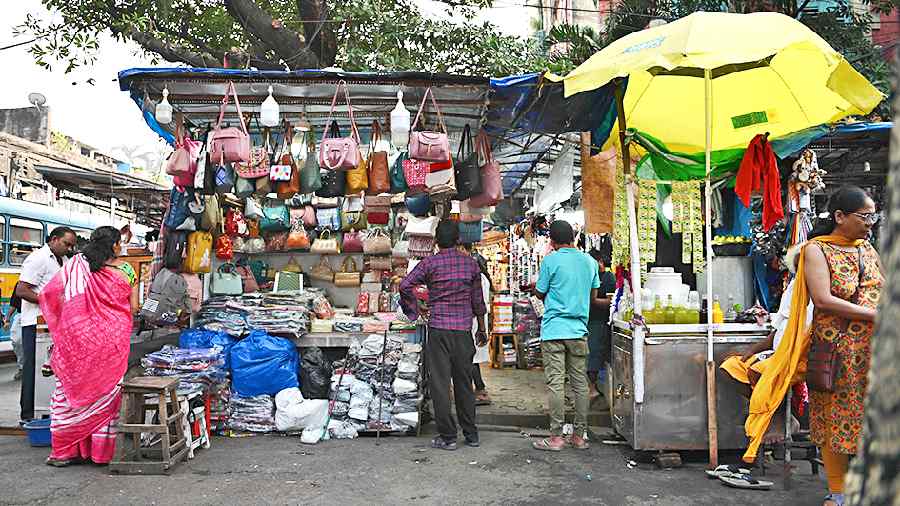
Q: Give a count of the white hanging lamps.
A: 3